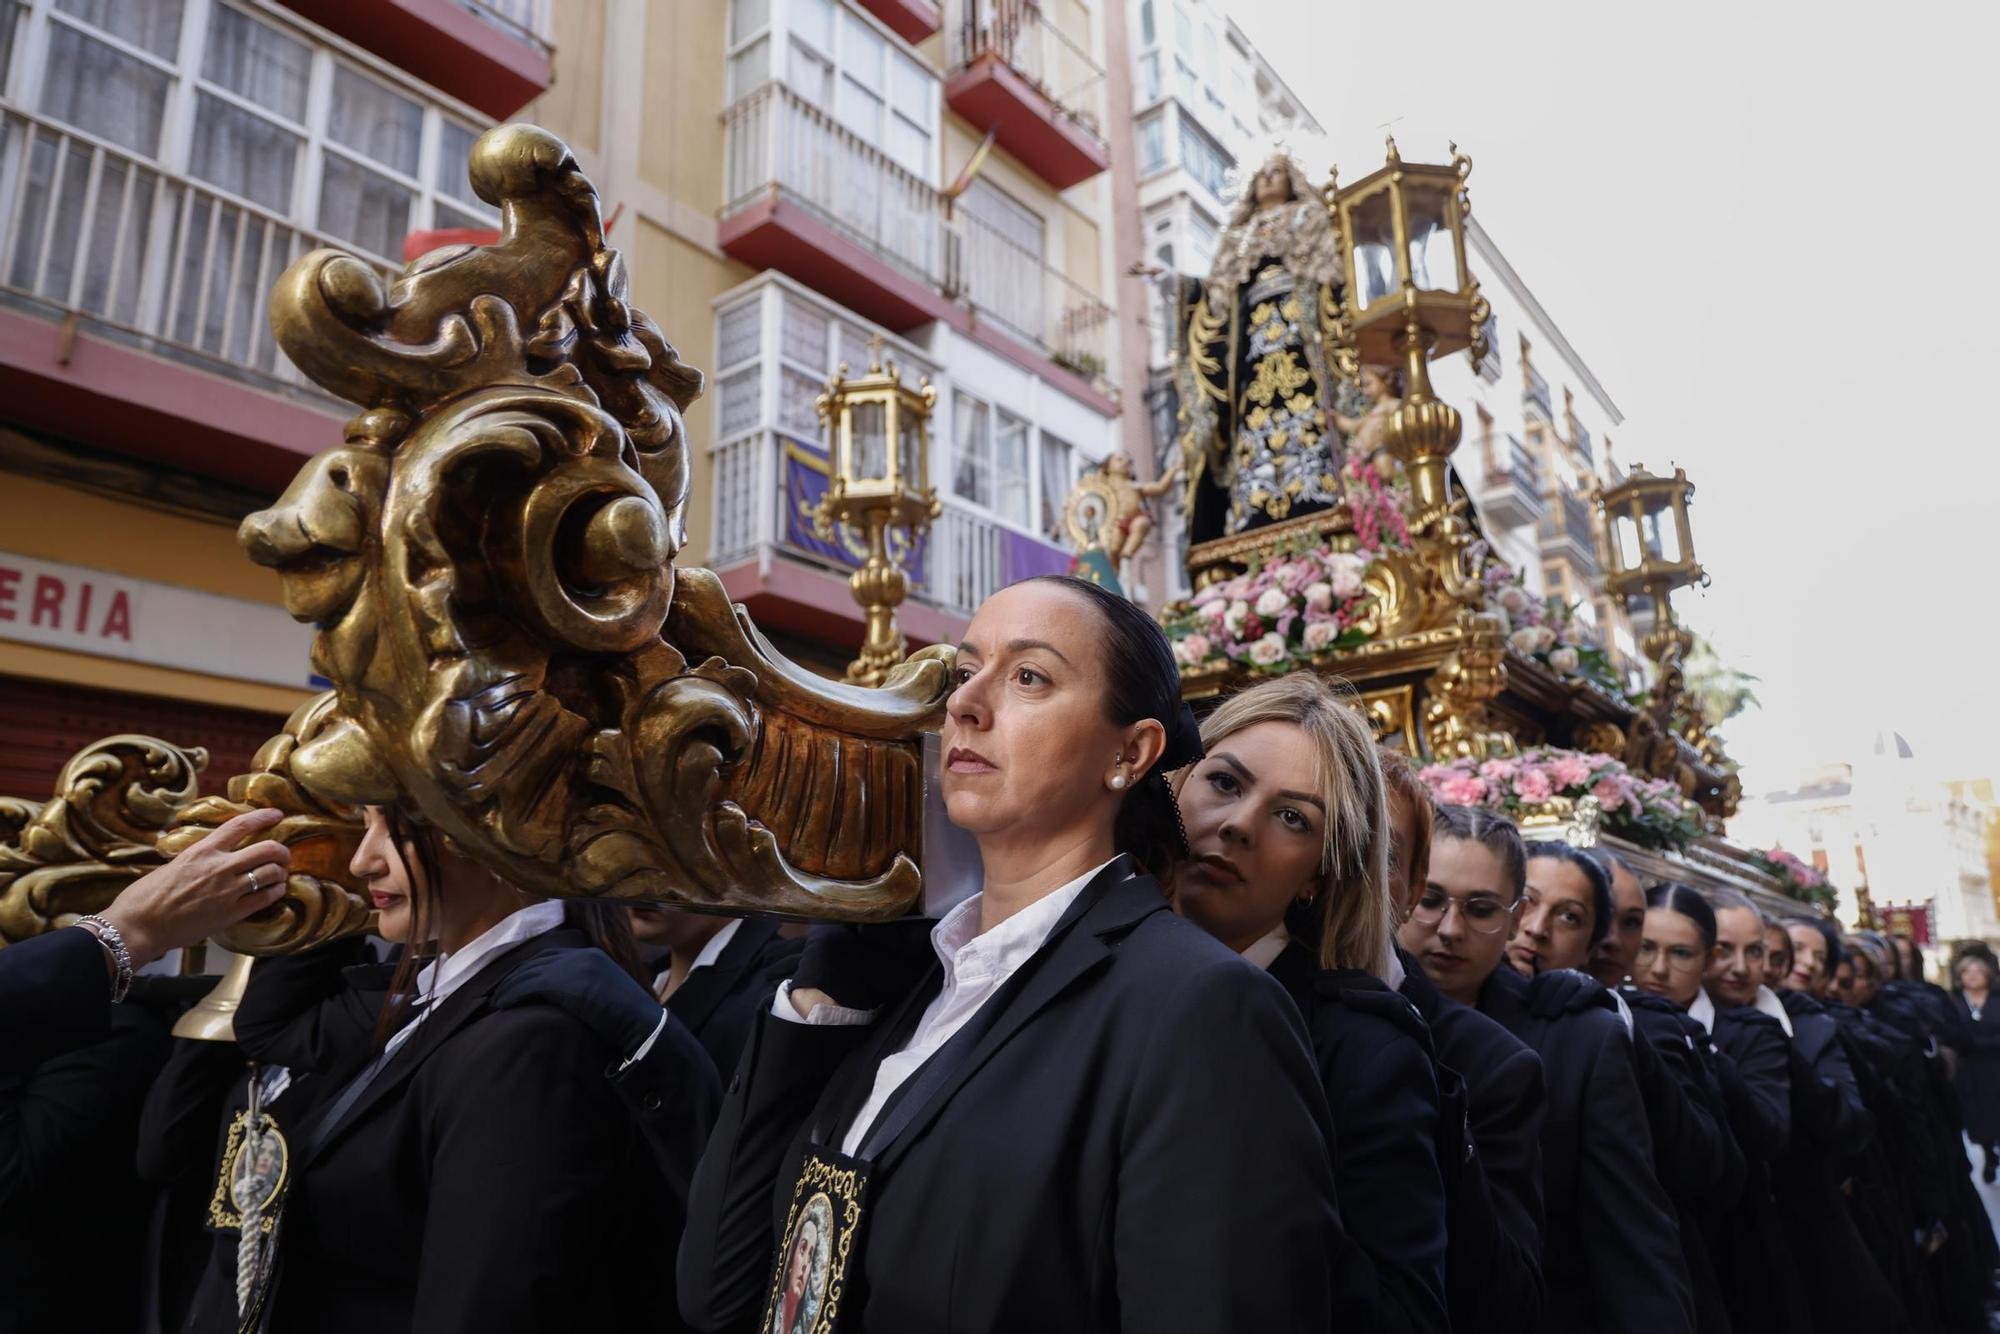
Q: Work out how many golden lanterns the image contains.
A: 3